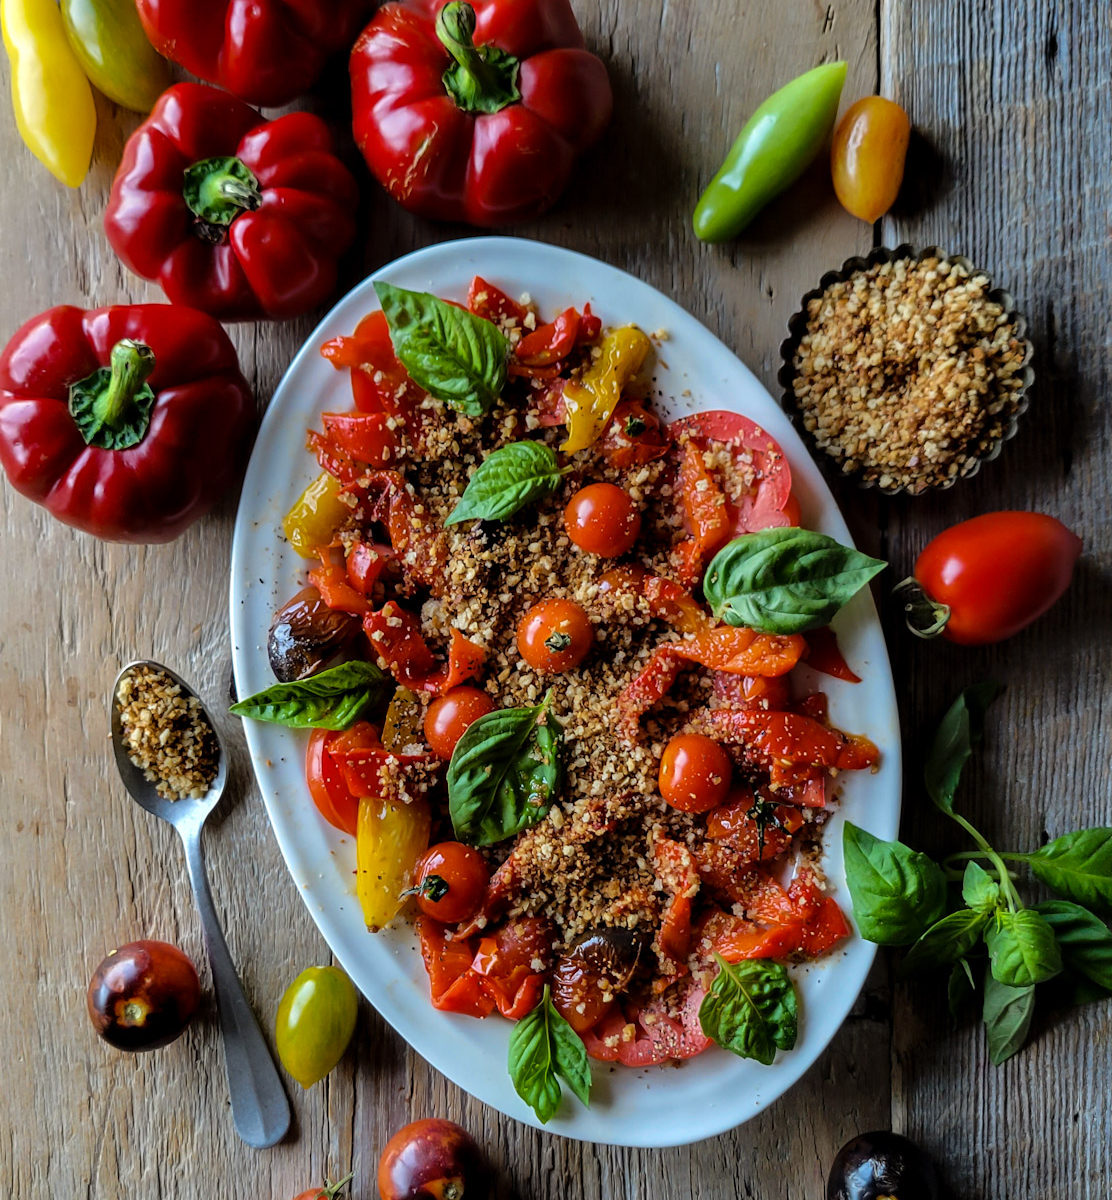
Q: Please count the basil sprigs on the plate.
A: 7